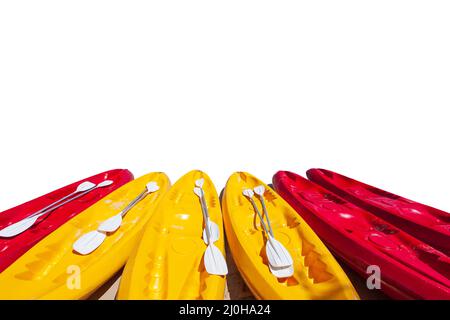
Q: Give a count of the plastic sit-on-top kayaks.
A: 6